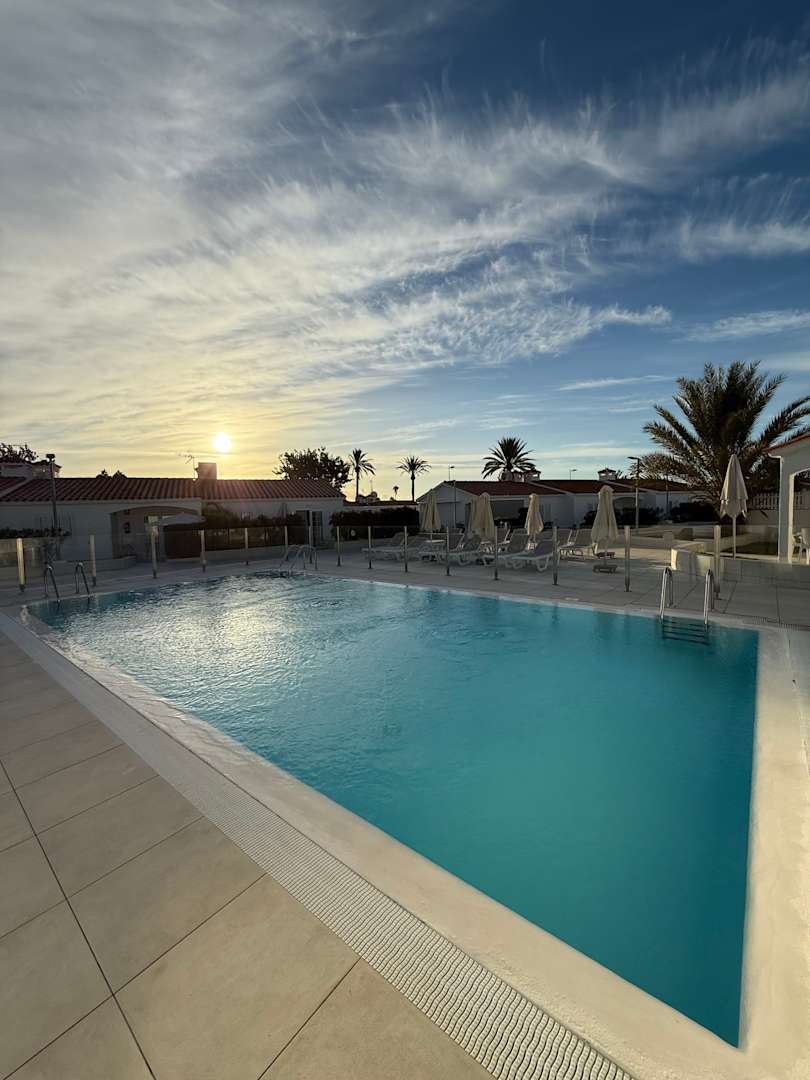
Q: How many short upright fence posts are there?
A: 15